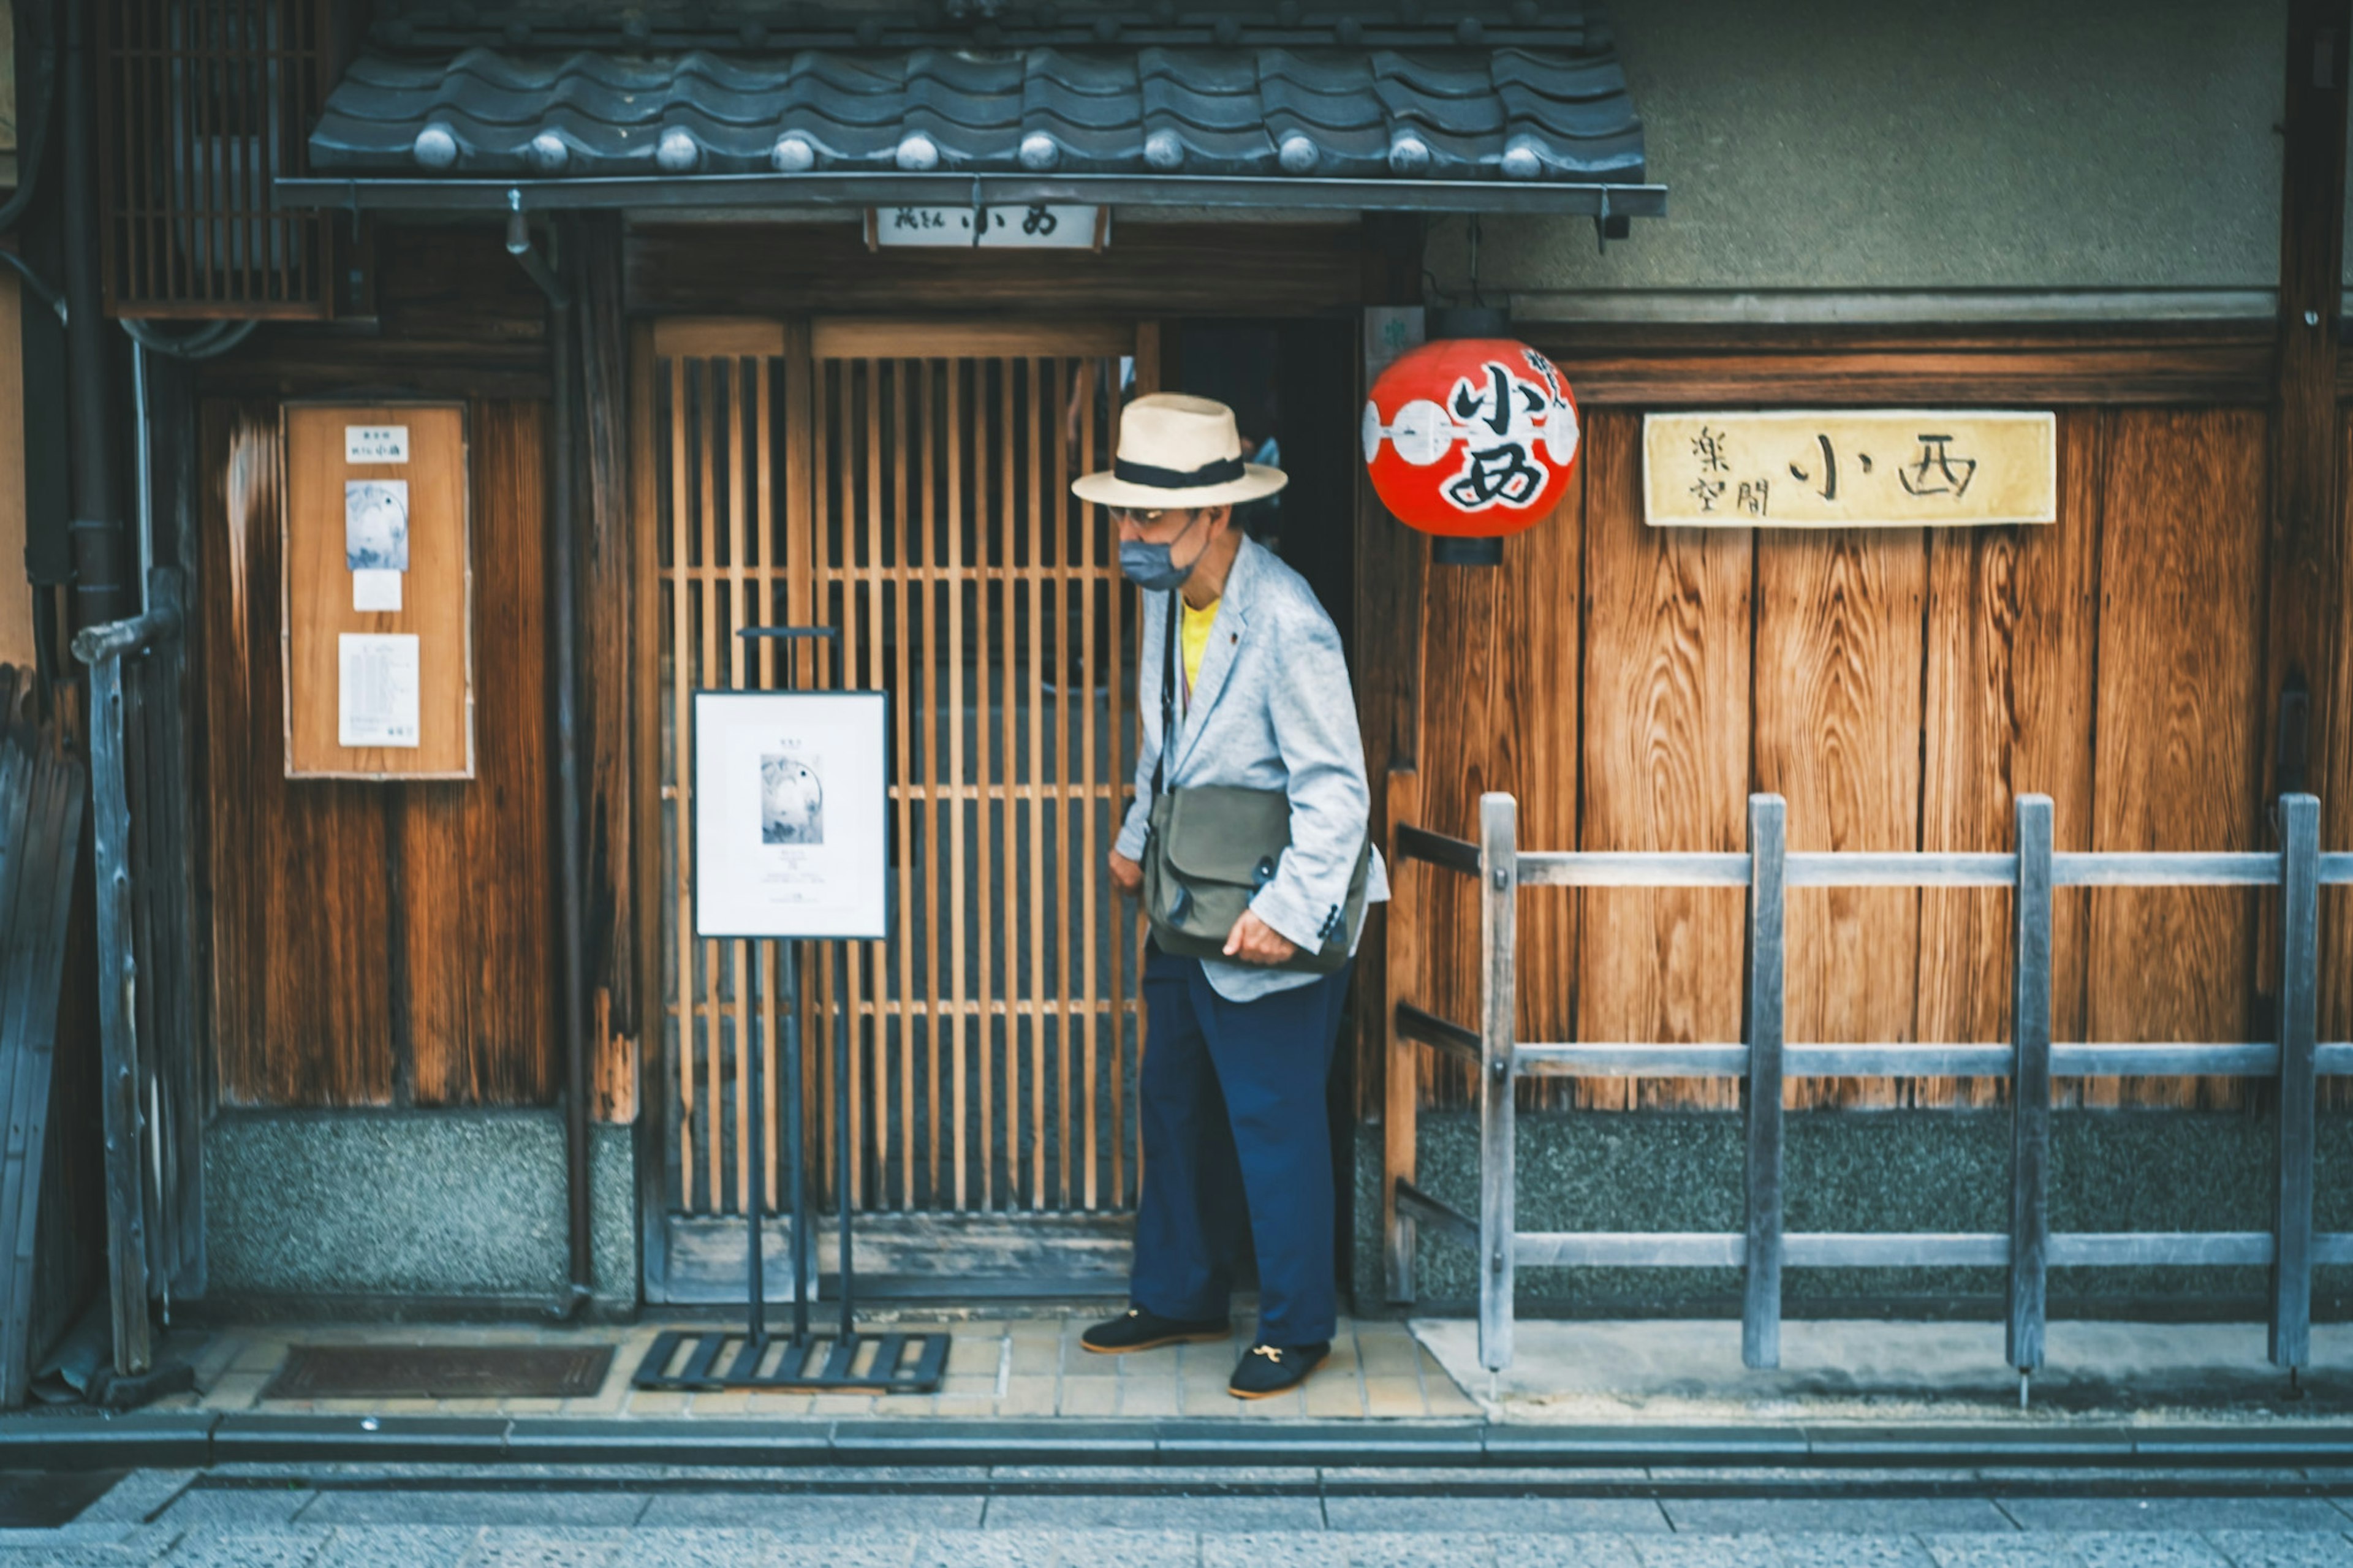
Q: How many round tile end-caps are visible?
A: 10